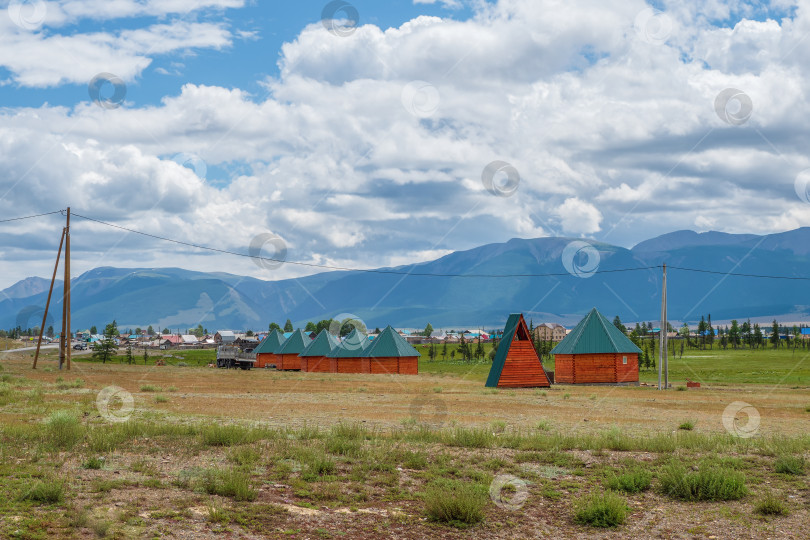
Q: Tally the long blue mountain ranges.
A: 1